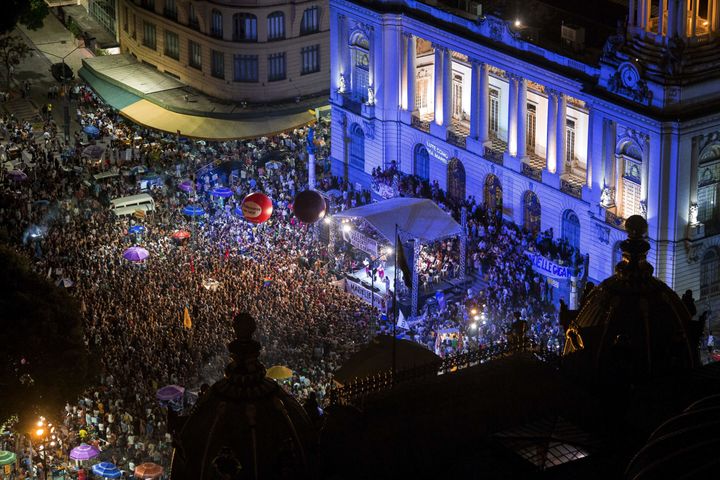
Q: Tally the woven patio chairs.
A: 0